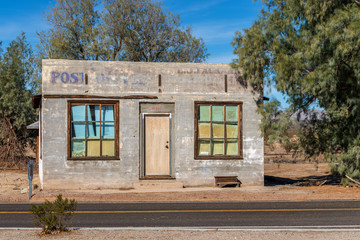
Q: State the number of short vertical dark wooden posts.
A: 3